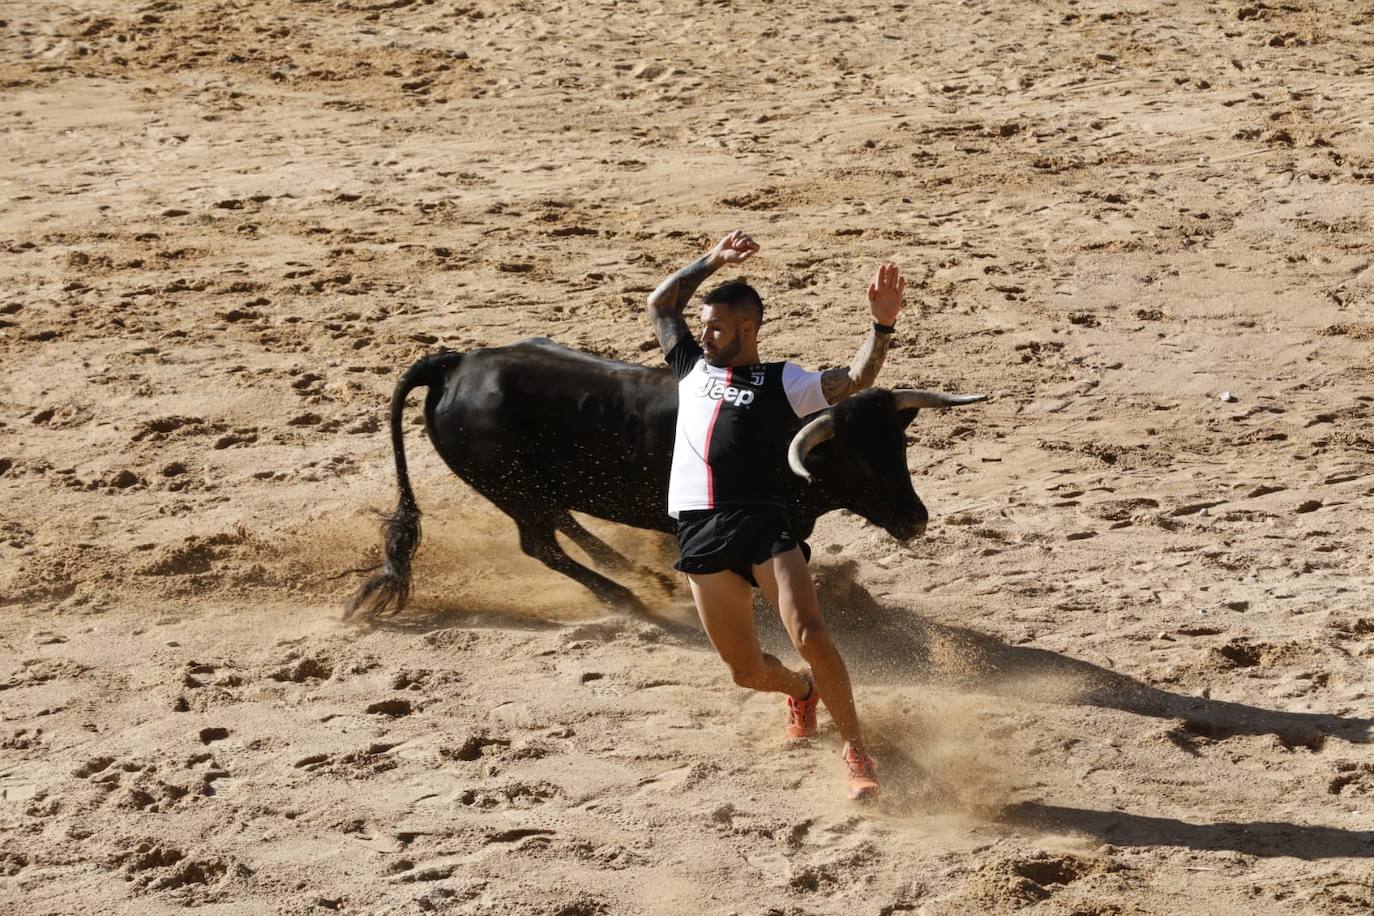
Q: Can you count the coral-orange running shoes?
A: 2